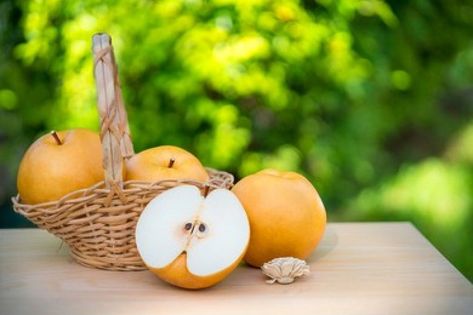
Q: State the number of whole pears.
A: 3